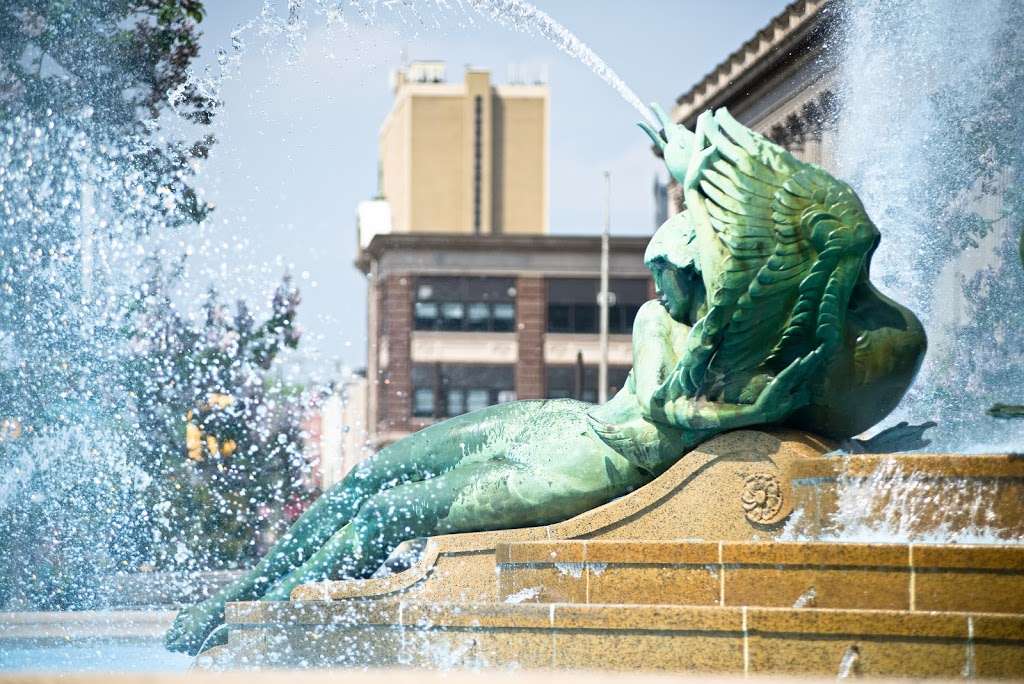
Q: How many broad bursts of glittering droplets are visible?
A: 2